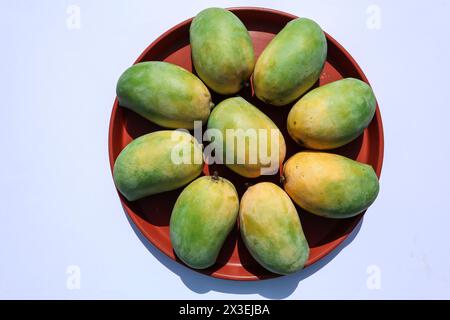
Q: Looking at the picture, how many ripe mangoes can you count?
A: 9